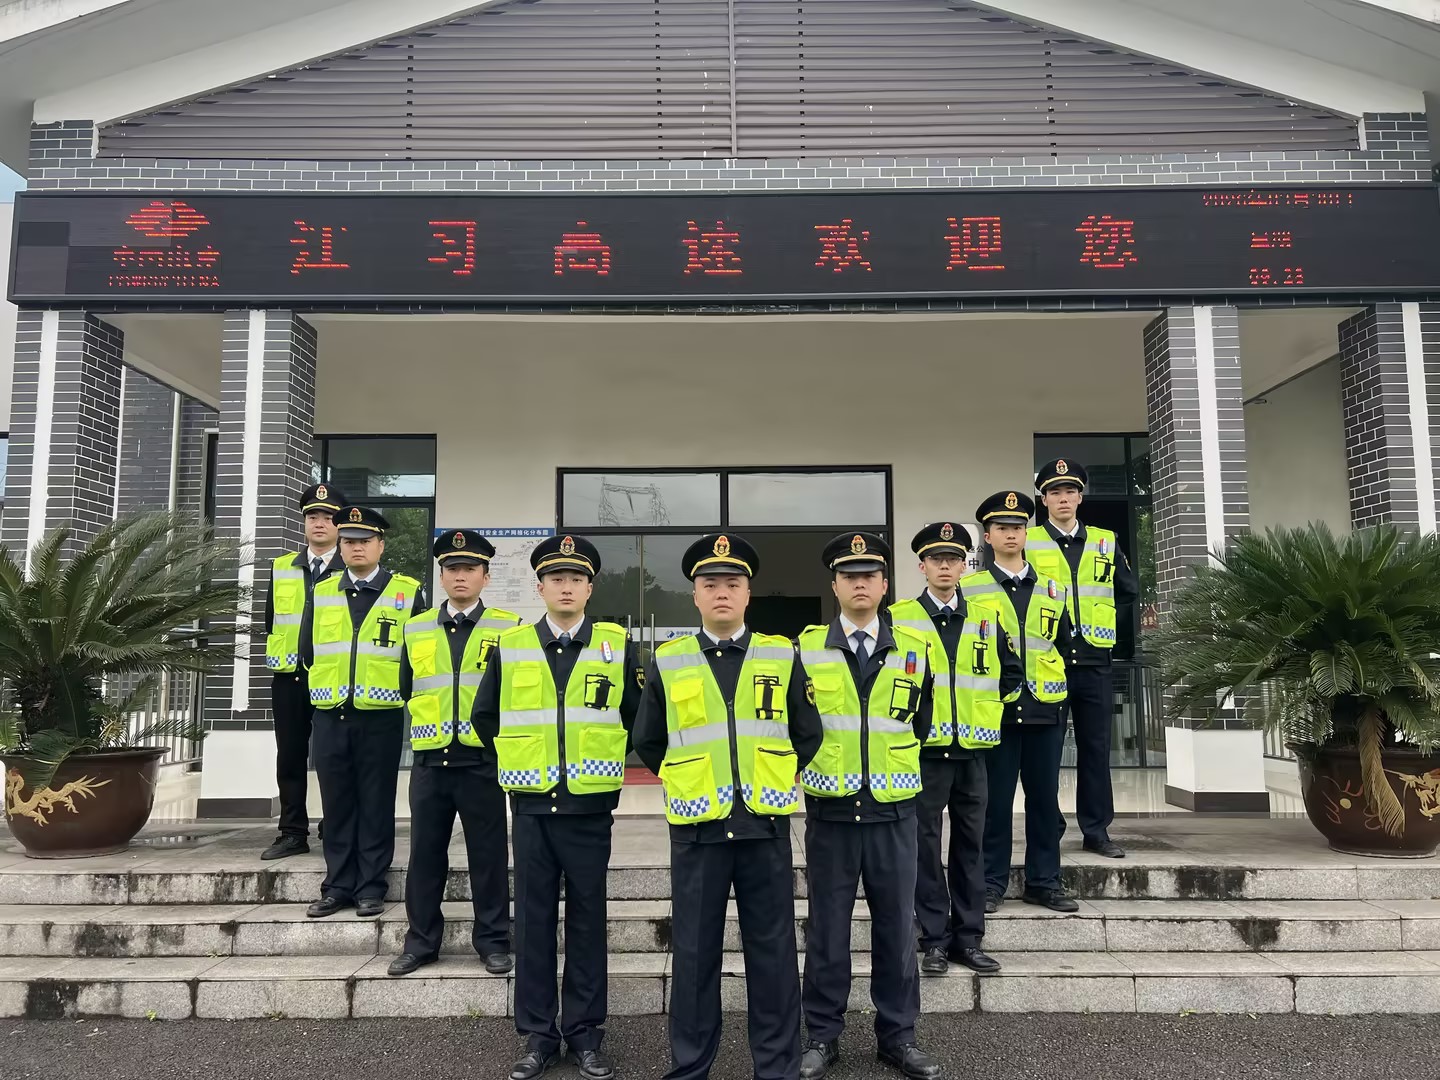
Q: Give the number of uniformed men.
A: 9